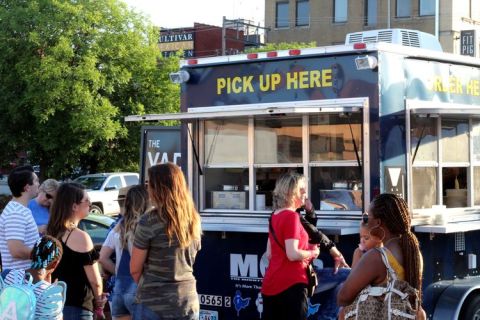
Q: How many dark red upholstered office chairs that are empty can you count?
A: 0